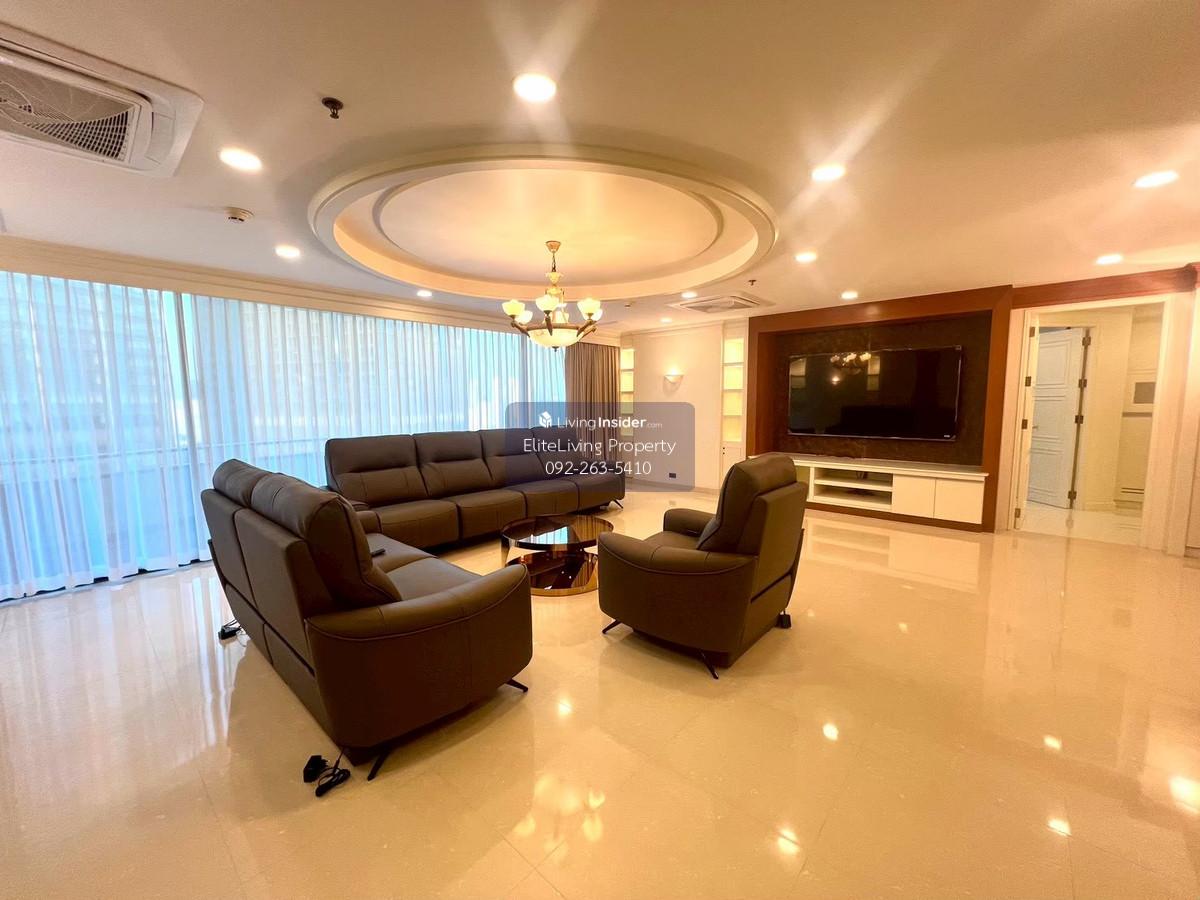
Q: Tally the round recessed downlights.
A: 11